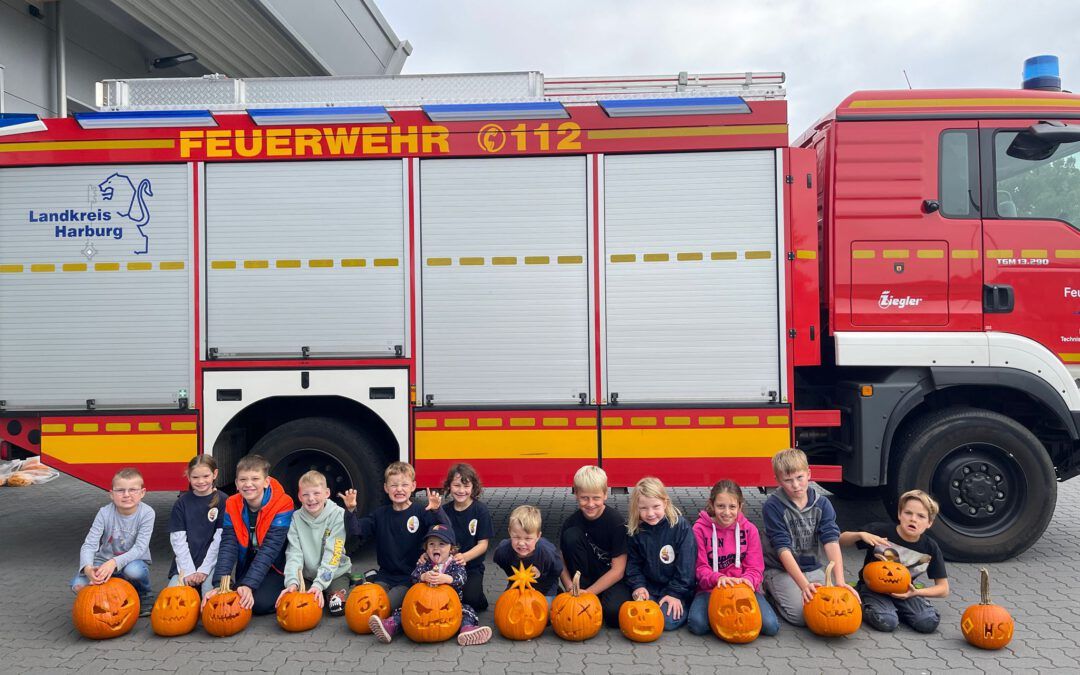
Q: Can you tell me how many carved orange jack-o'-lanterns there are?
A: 13